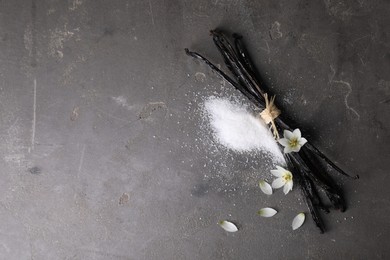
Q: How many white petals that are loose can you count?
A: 4